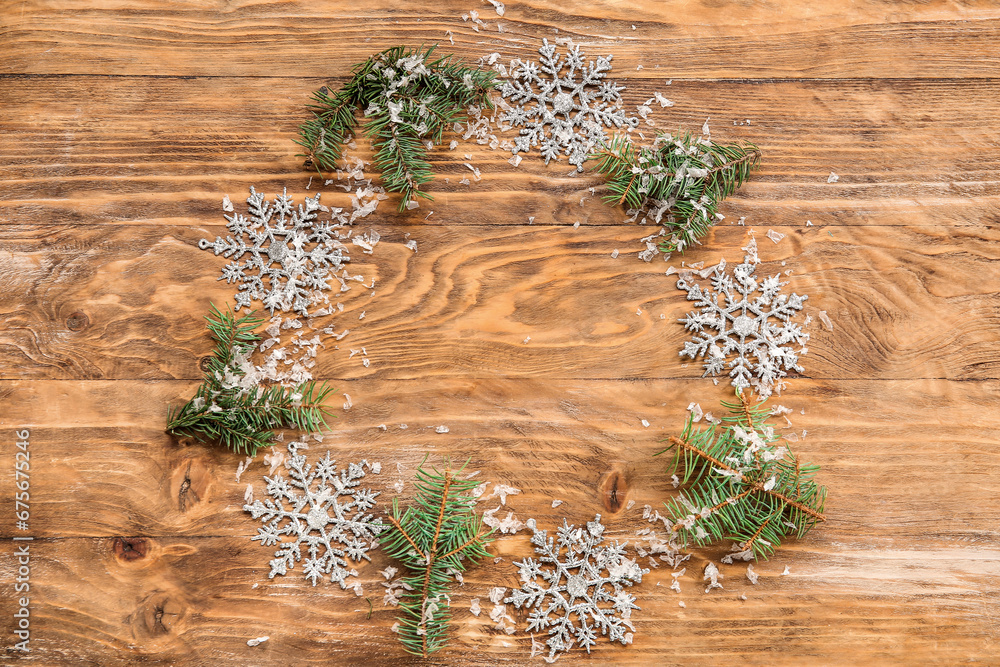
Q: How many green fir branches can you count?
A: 5